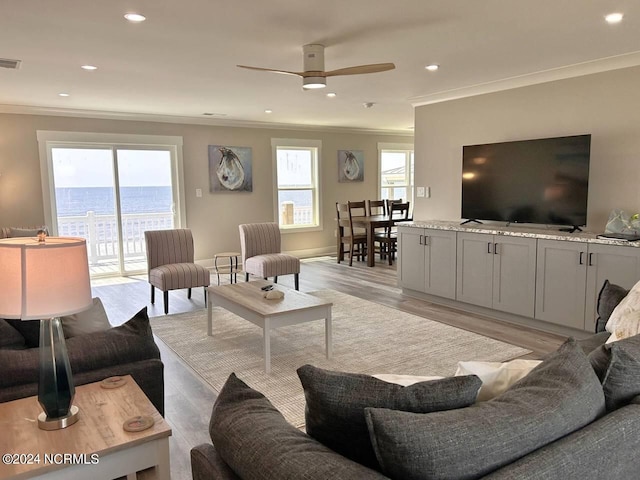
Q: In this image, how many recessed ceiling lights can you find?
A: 7